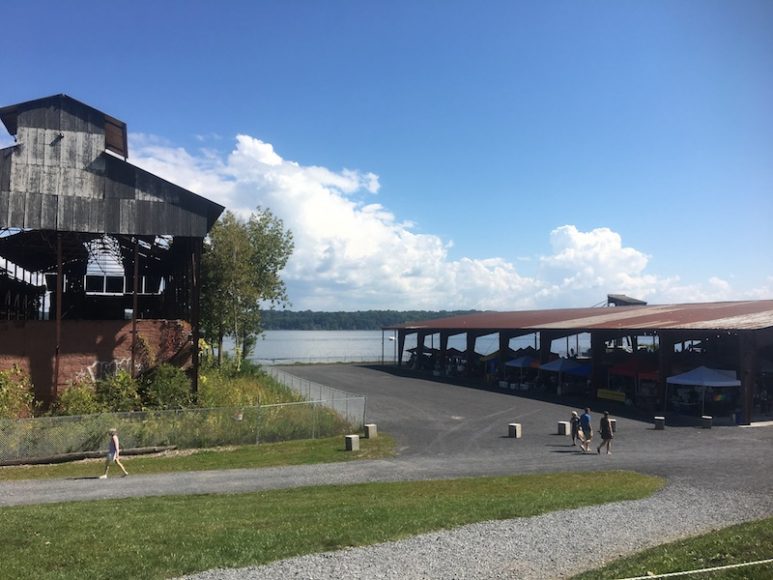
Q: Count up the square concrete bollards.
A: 7